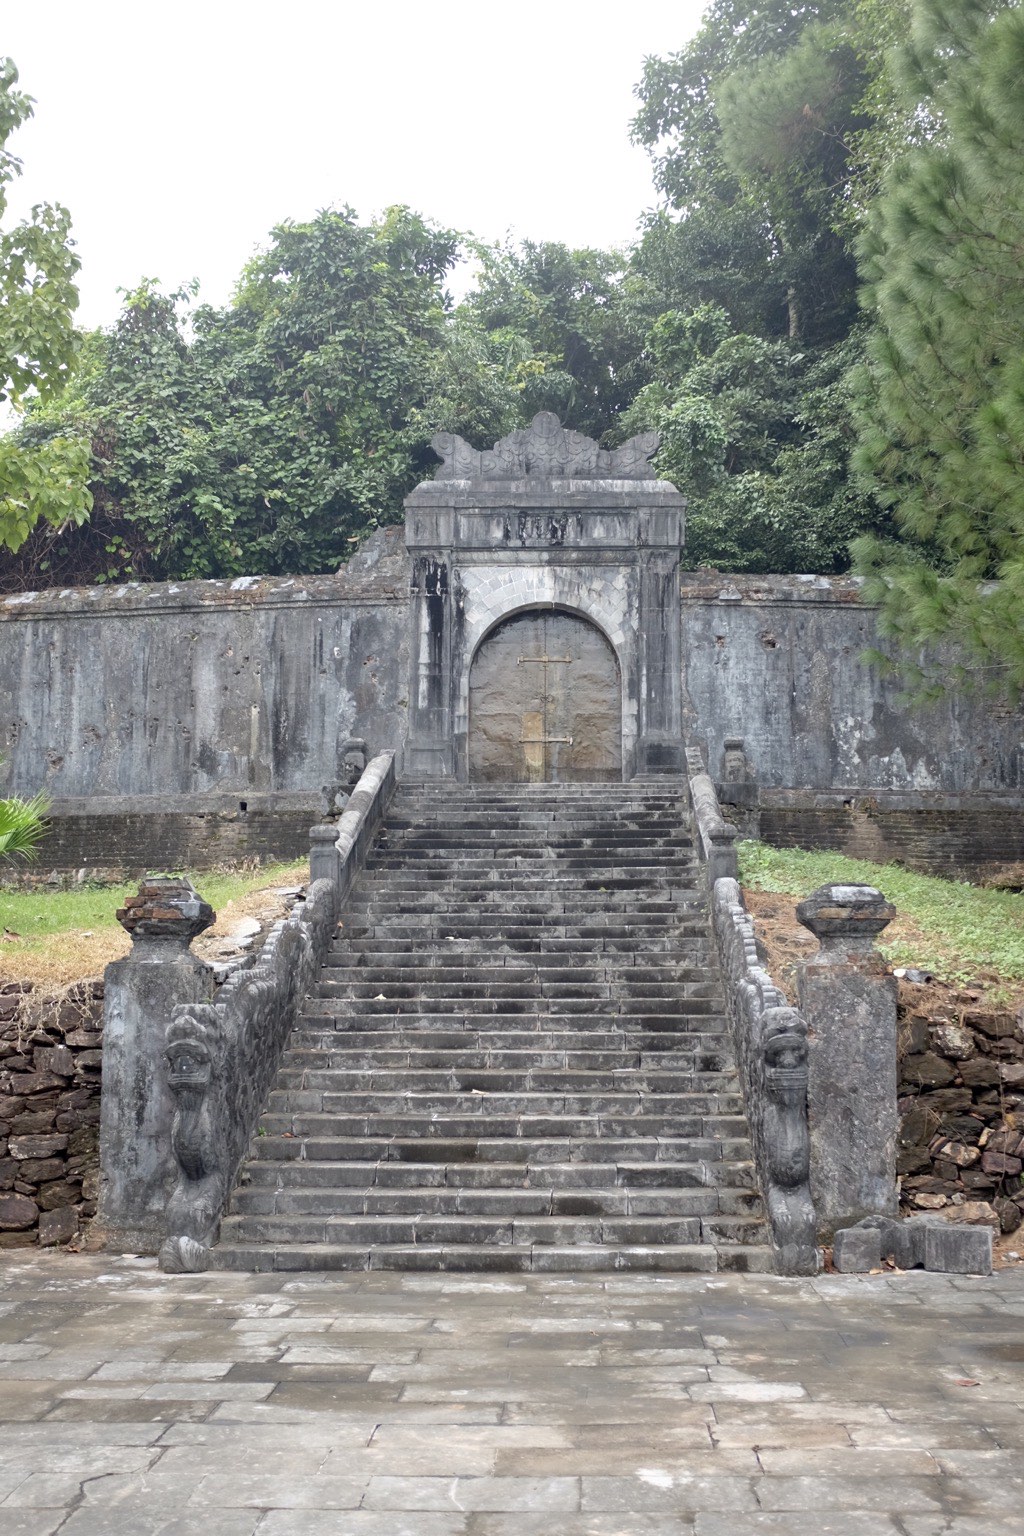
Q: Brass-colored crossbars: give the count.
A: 2